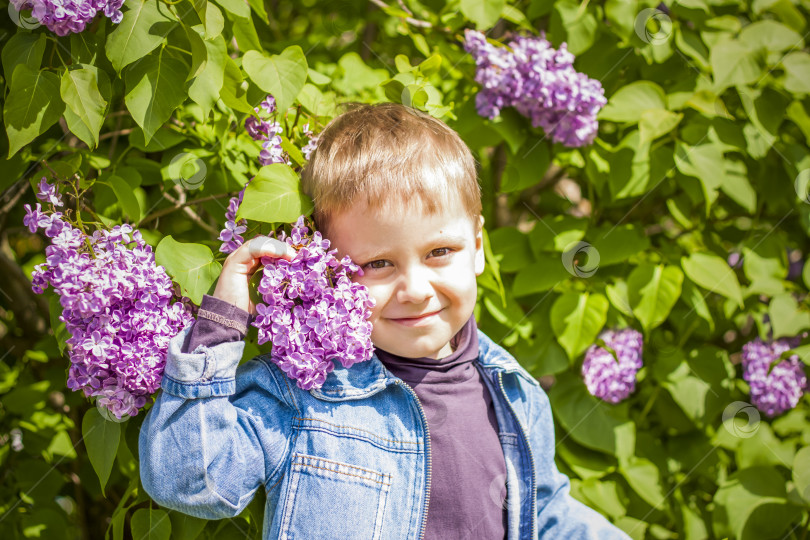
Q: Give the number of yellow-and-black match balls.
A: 0